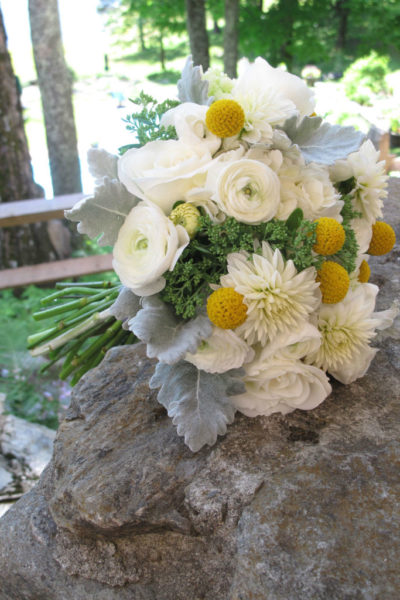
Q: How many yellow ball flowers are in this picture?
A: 6